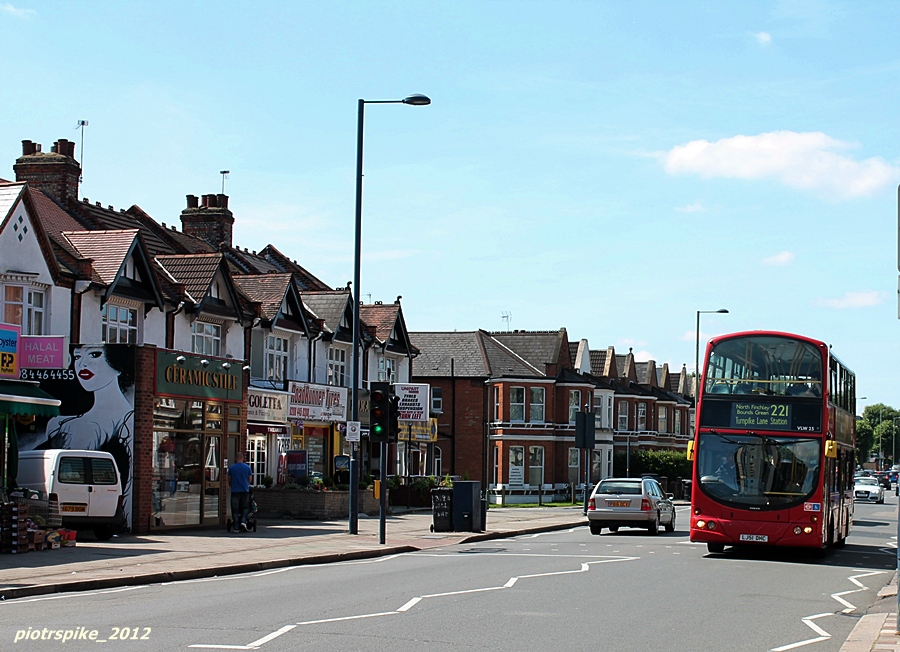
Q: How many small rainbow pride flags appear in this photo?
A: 0